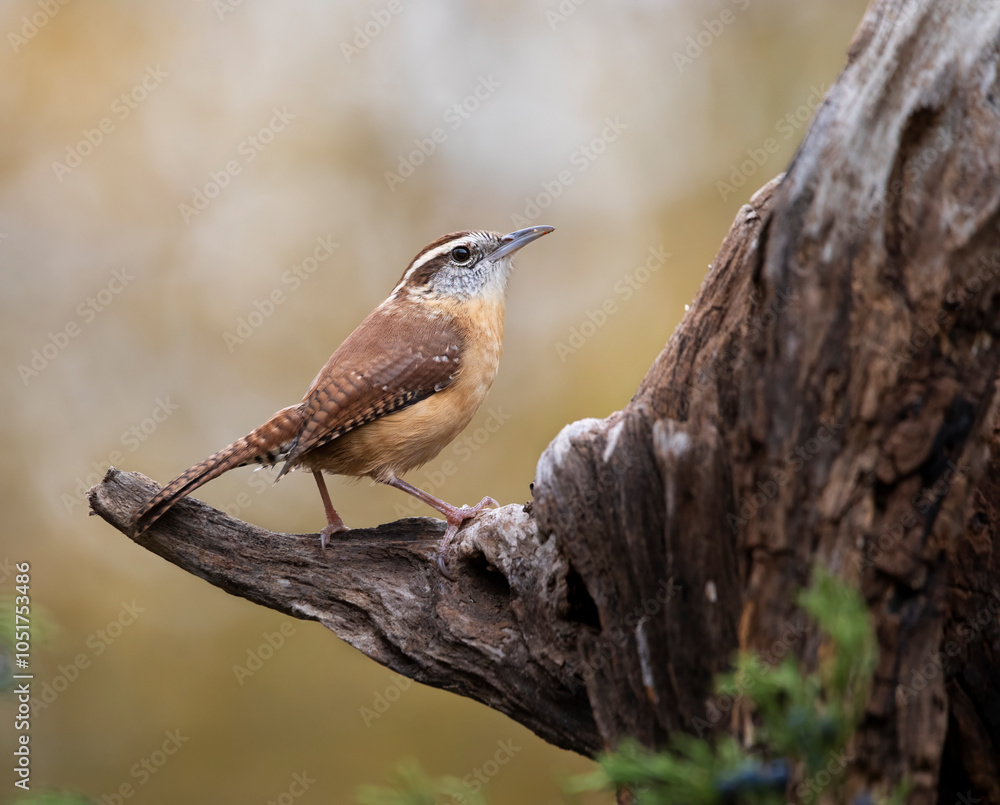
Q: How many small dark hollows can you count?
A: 2